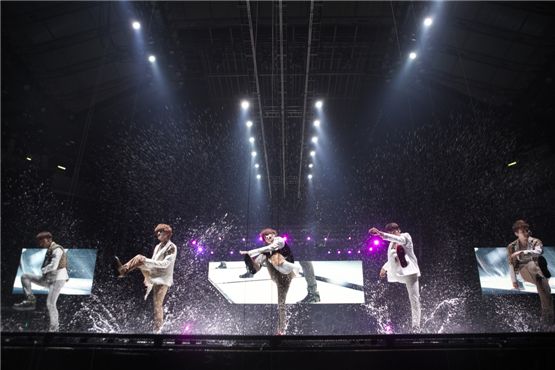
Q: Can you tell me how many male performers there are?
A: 5